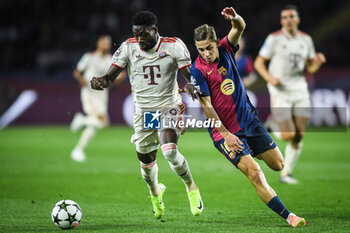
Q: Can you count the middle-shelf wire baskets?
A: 0